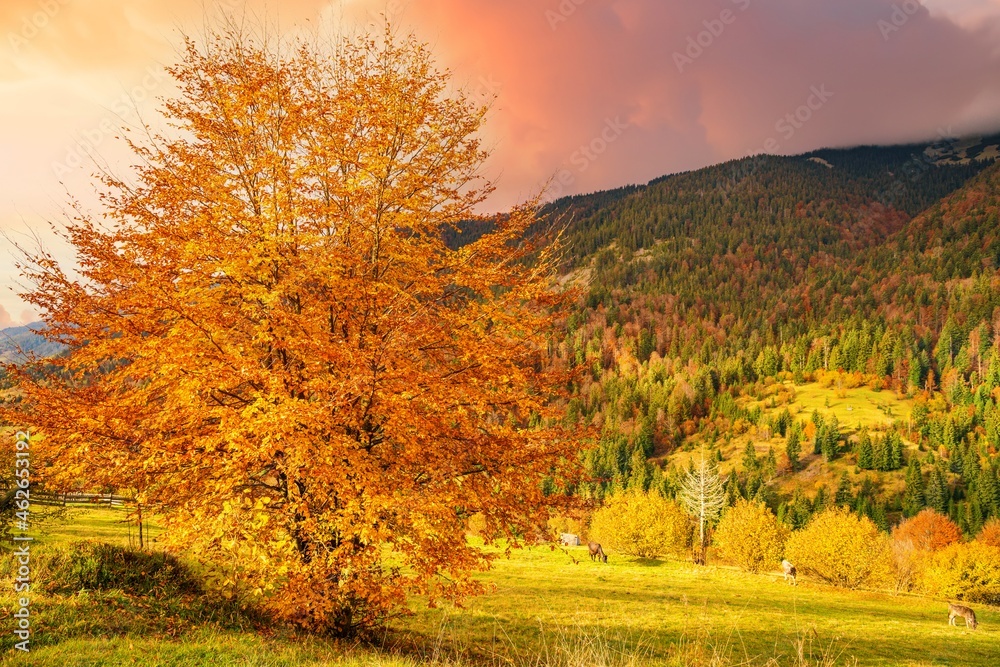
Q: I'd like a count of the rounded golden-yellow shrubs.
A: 4